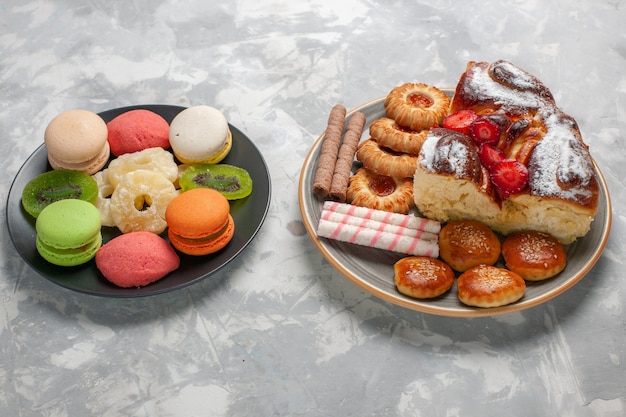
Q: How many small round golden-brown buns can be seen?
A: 4